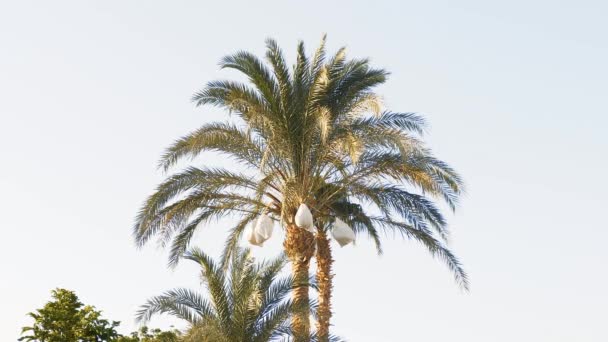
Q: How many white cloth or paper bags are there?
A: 4